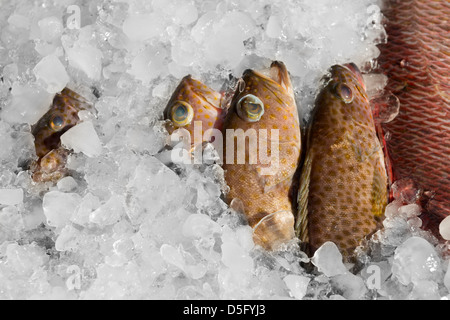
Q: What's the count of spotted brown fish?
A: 4